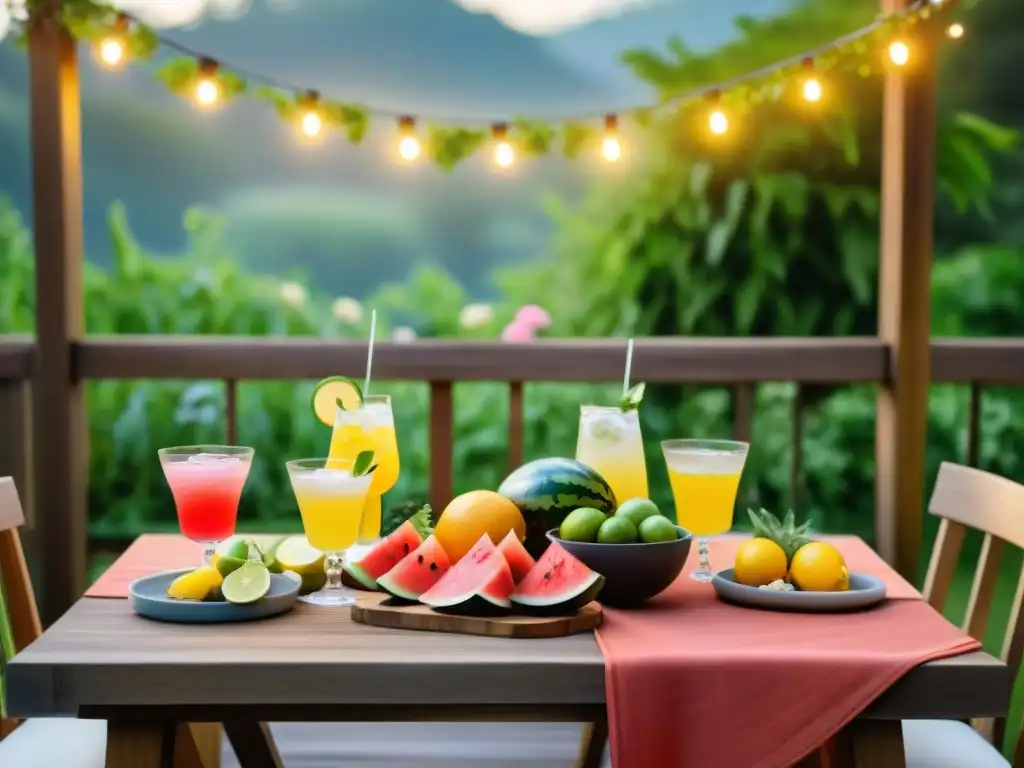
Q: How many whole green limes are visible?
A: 4